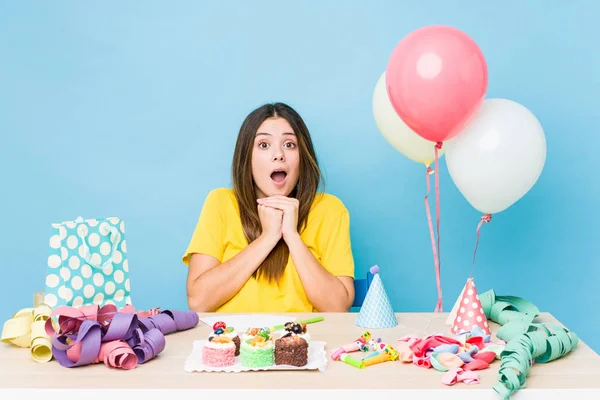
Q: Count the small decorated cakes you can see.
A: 6